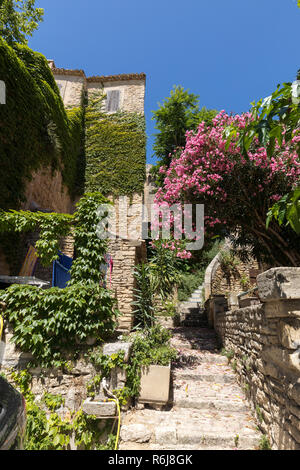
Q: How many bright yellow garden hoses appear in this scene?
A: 1